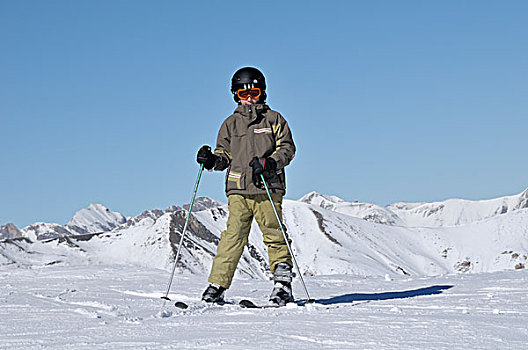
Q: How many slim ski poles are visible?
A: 2